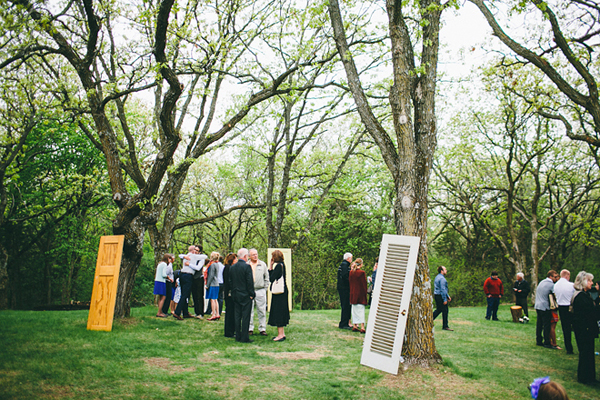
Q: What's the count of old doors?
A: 3